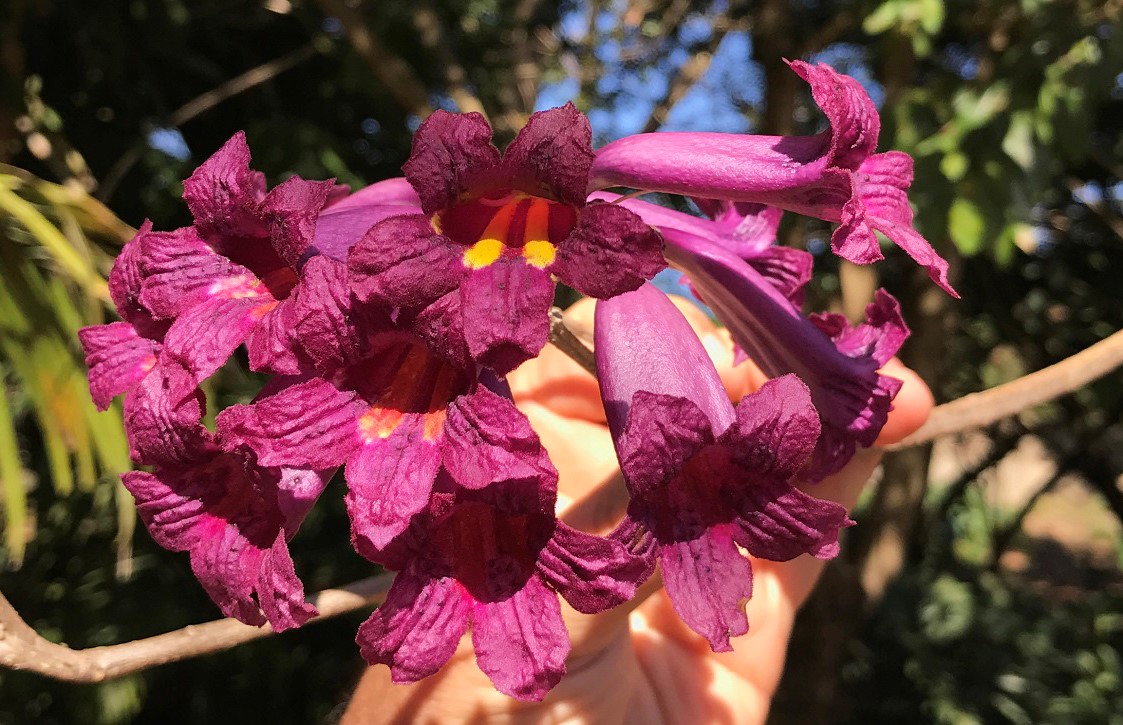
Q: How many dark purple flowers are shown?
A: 10